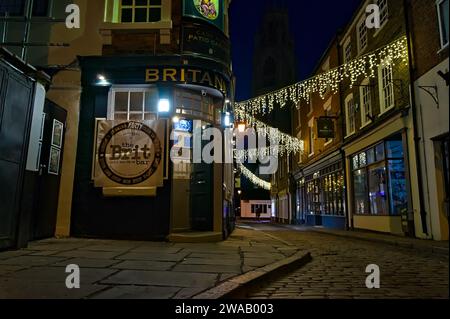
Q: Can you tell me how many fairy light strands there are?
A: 4